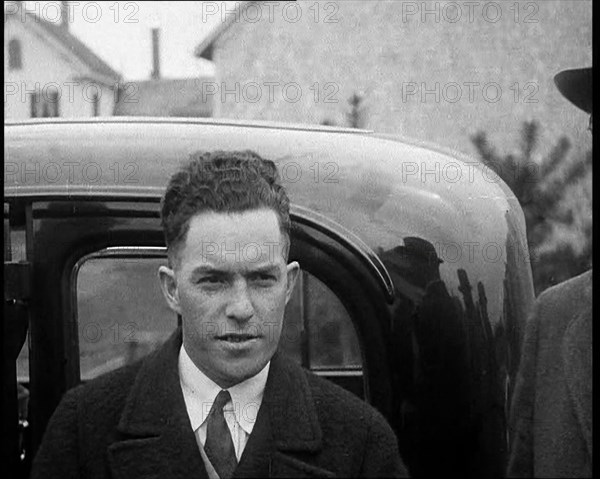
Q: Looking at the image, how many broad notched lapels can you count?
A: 2